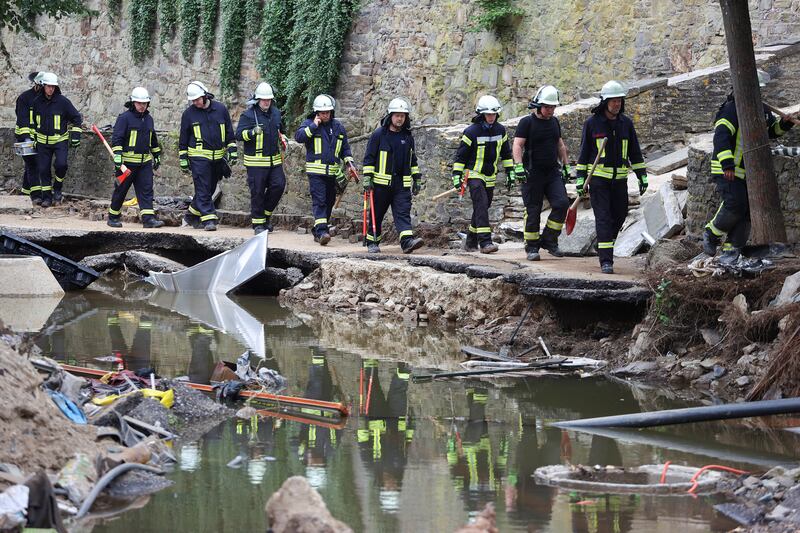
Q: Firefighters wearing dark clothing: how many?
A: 11